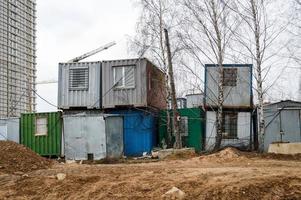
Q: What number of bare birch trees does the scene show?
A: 3